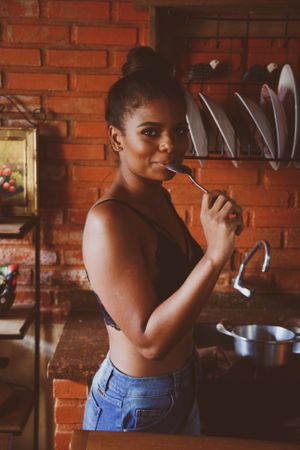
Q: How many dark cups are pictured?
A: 2